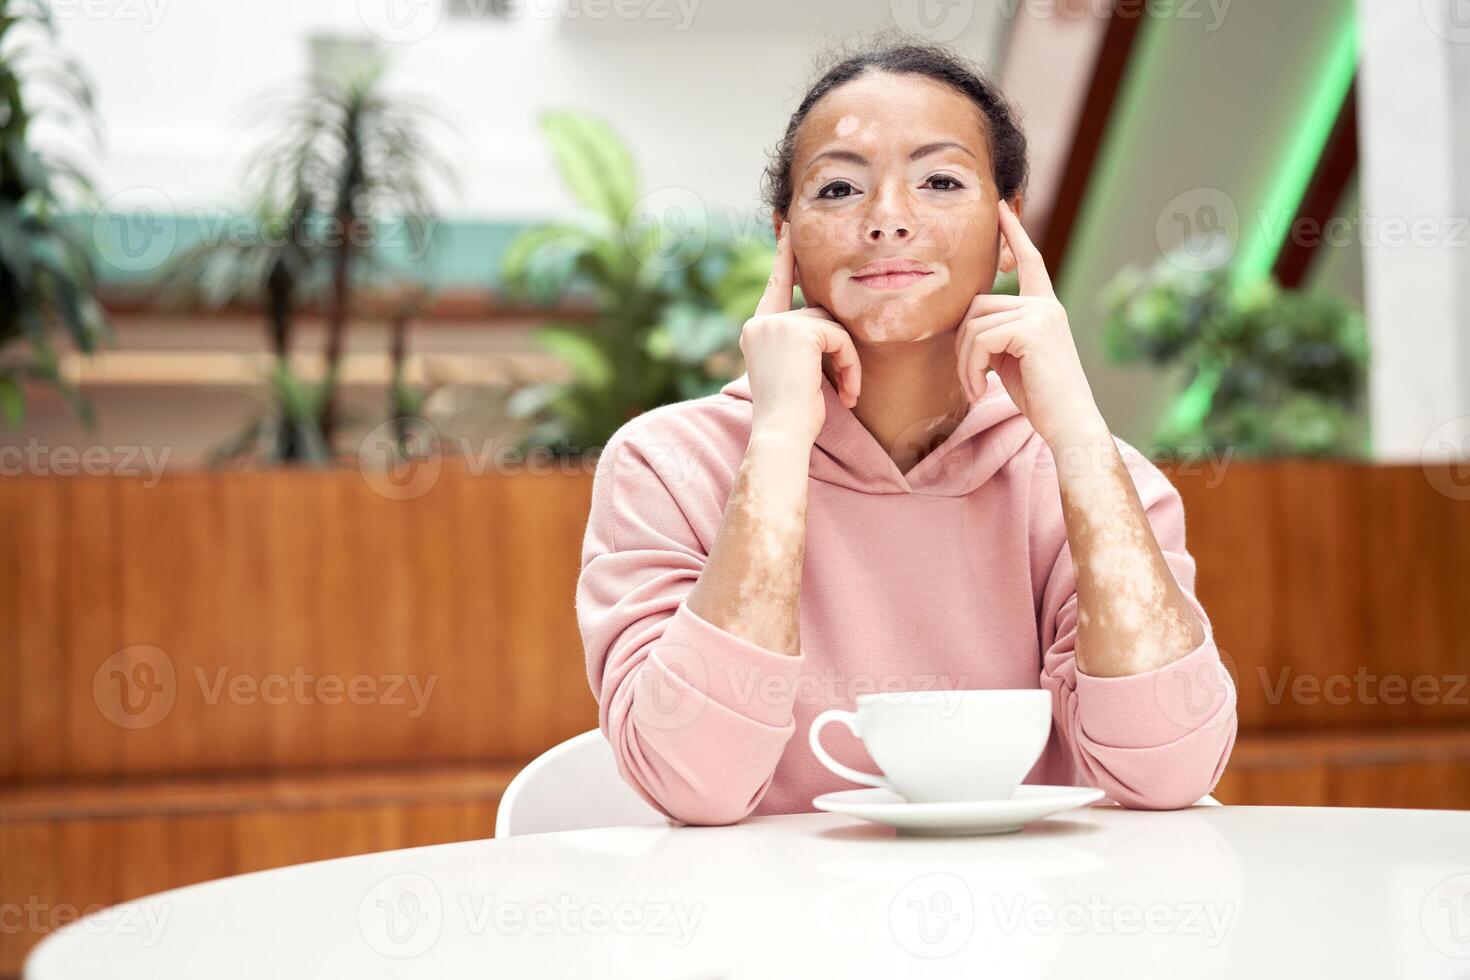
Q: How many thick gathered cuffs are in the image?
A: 2